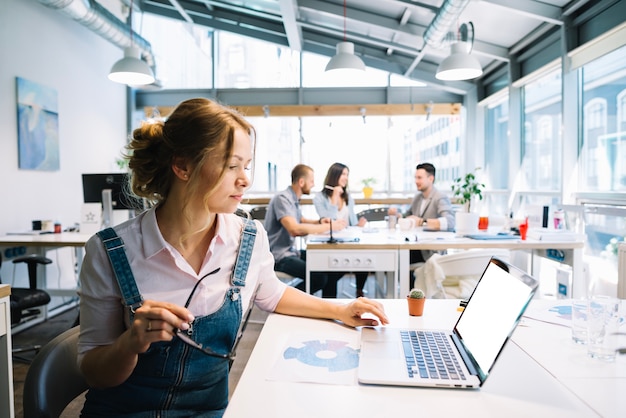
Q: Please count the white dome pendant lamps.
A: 3